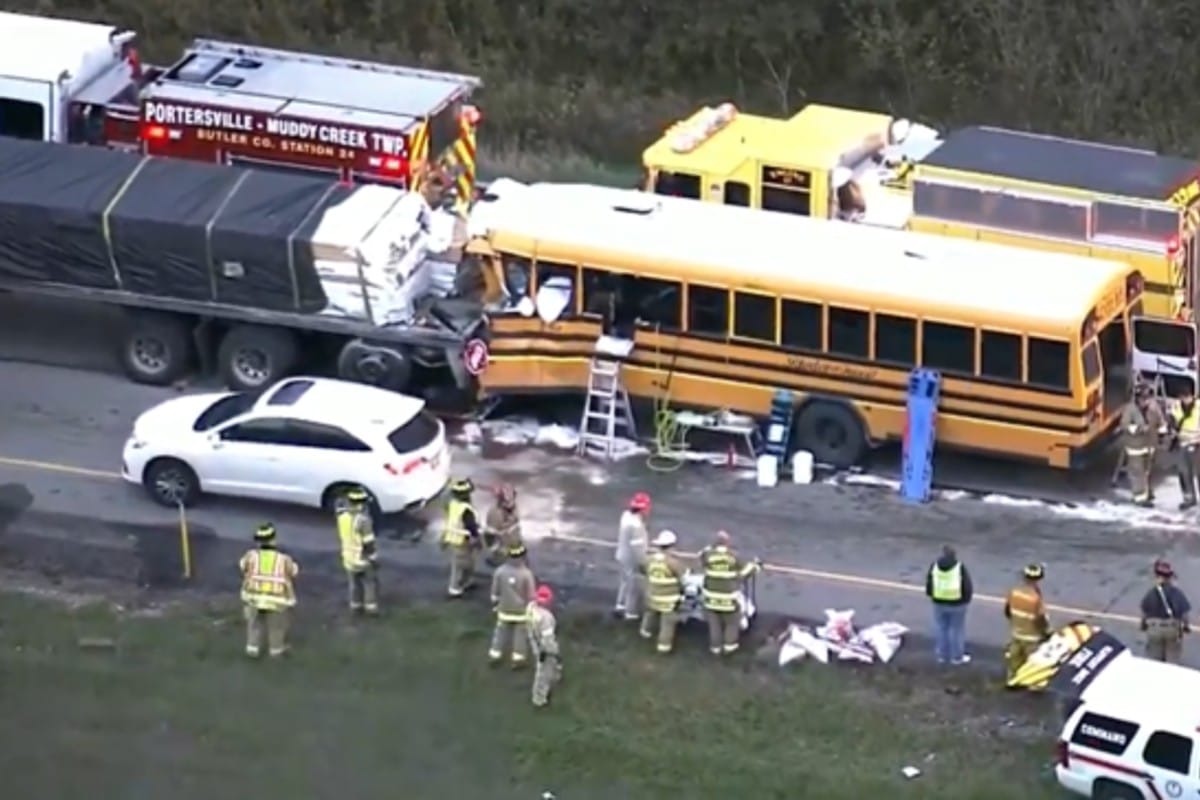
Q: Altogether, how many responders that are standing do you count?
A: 14